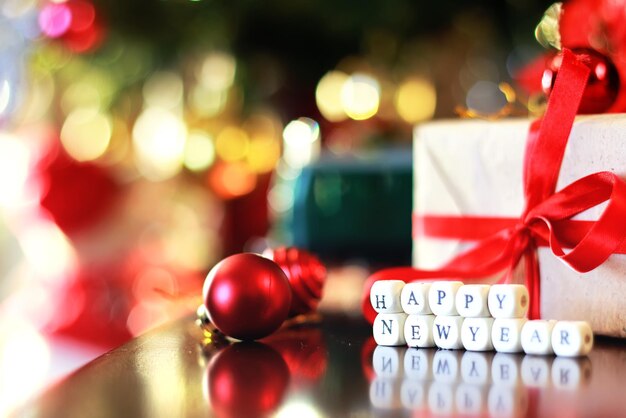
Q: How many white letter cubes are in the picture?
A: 12